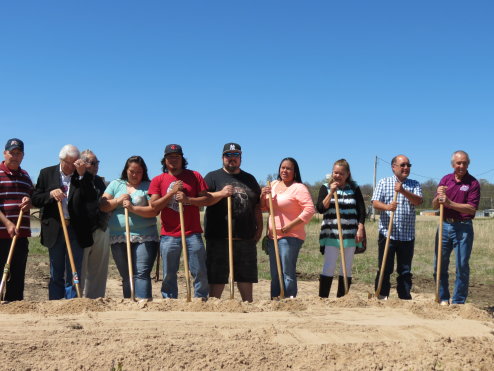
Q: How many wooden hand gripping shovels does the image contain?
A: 9